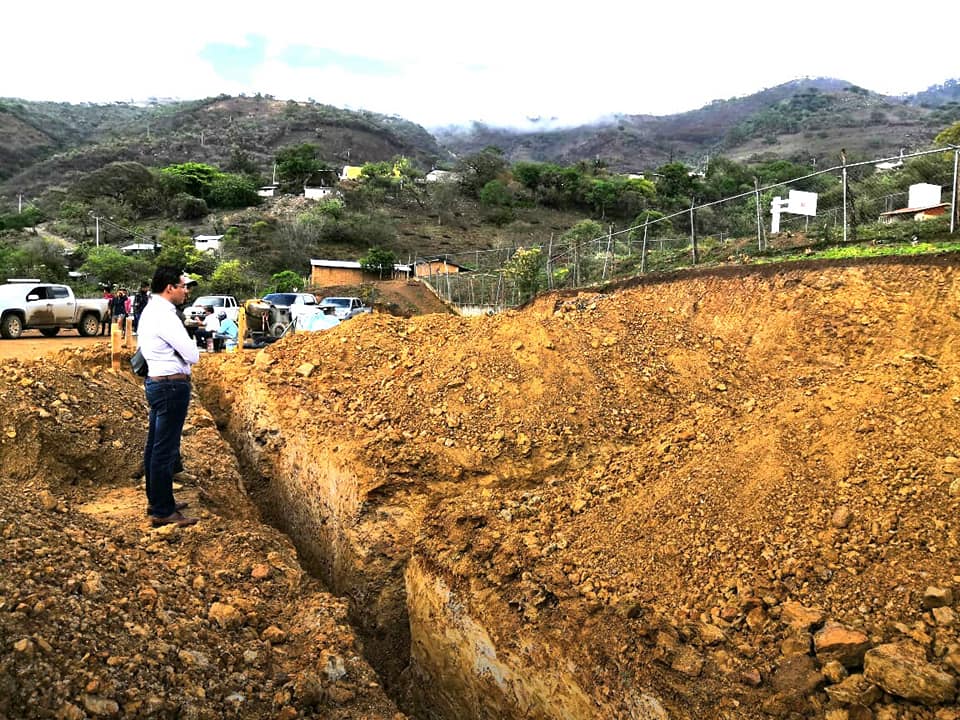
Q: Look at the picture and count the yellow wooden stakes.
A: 3